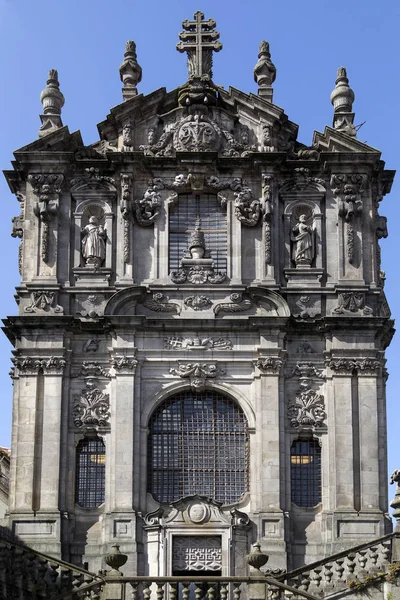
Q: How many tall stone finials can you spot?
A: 4